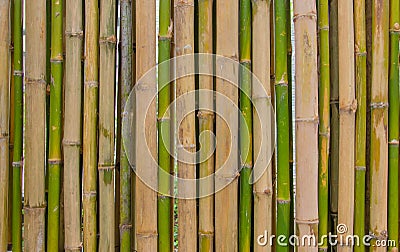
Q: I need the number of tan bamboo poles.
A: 13